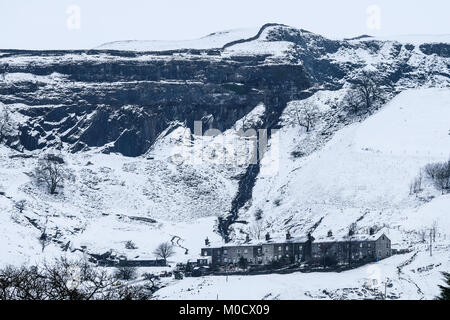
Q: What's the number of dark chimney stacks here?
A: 8